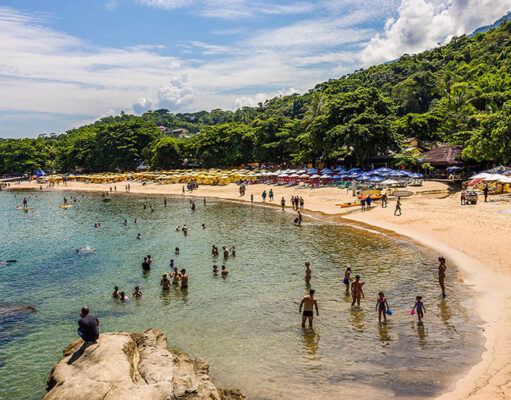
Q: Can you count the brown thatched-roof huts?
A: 1